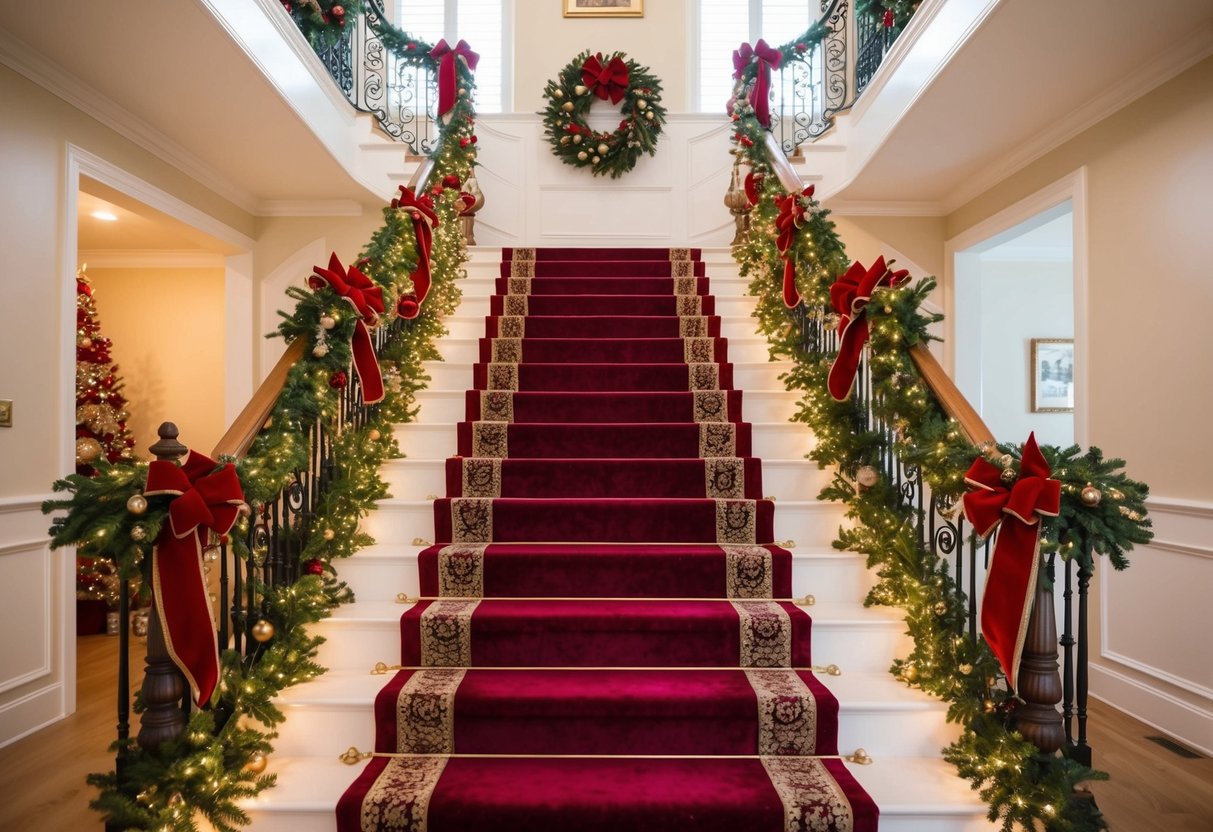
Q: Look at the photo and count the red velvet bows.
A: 9